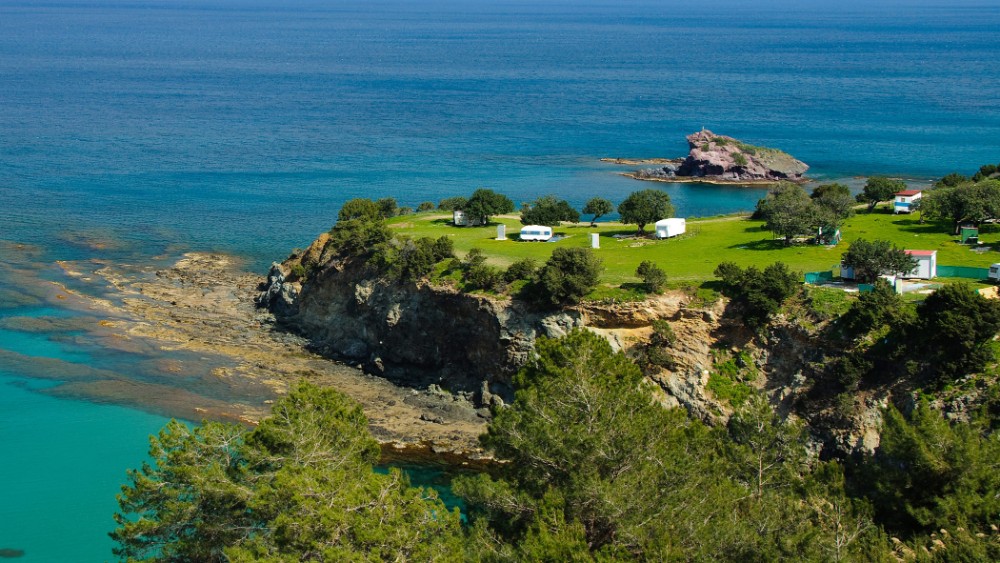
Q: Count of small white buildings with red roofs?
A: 2